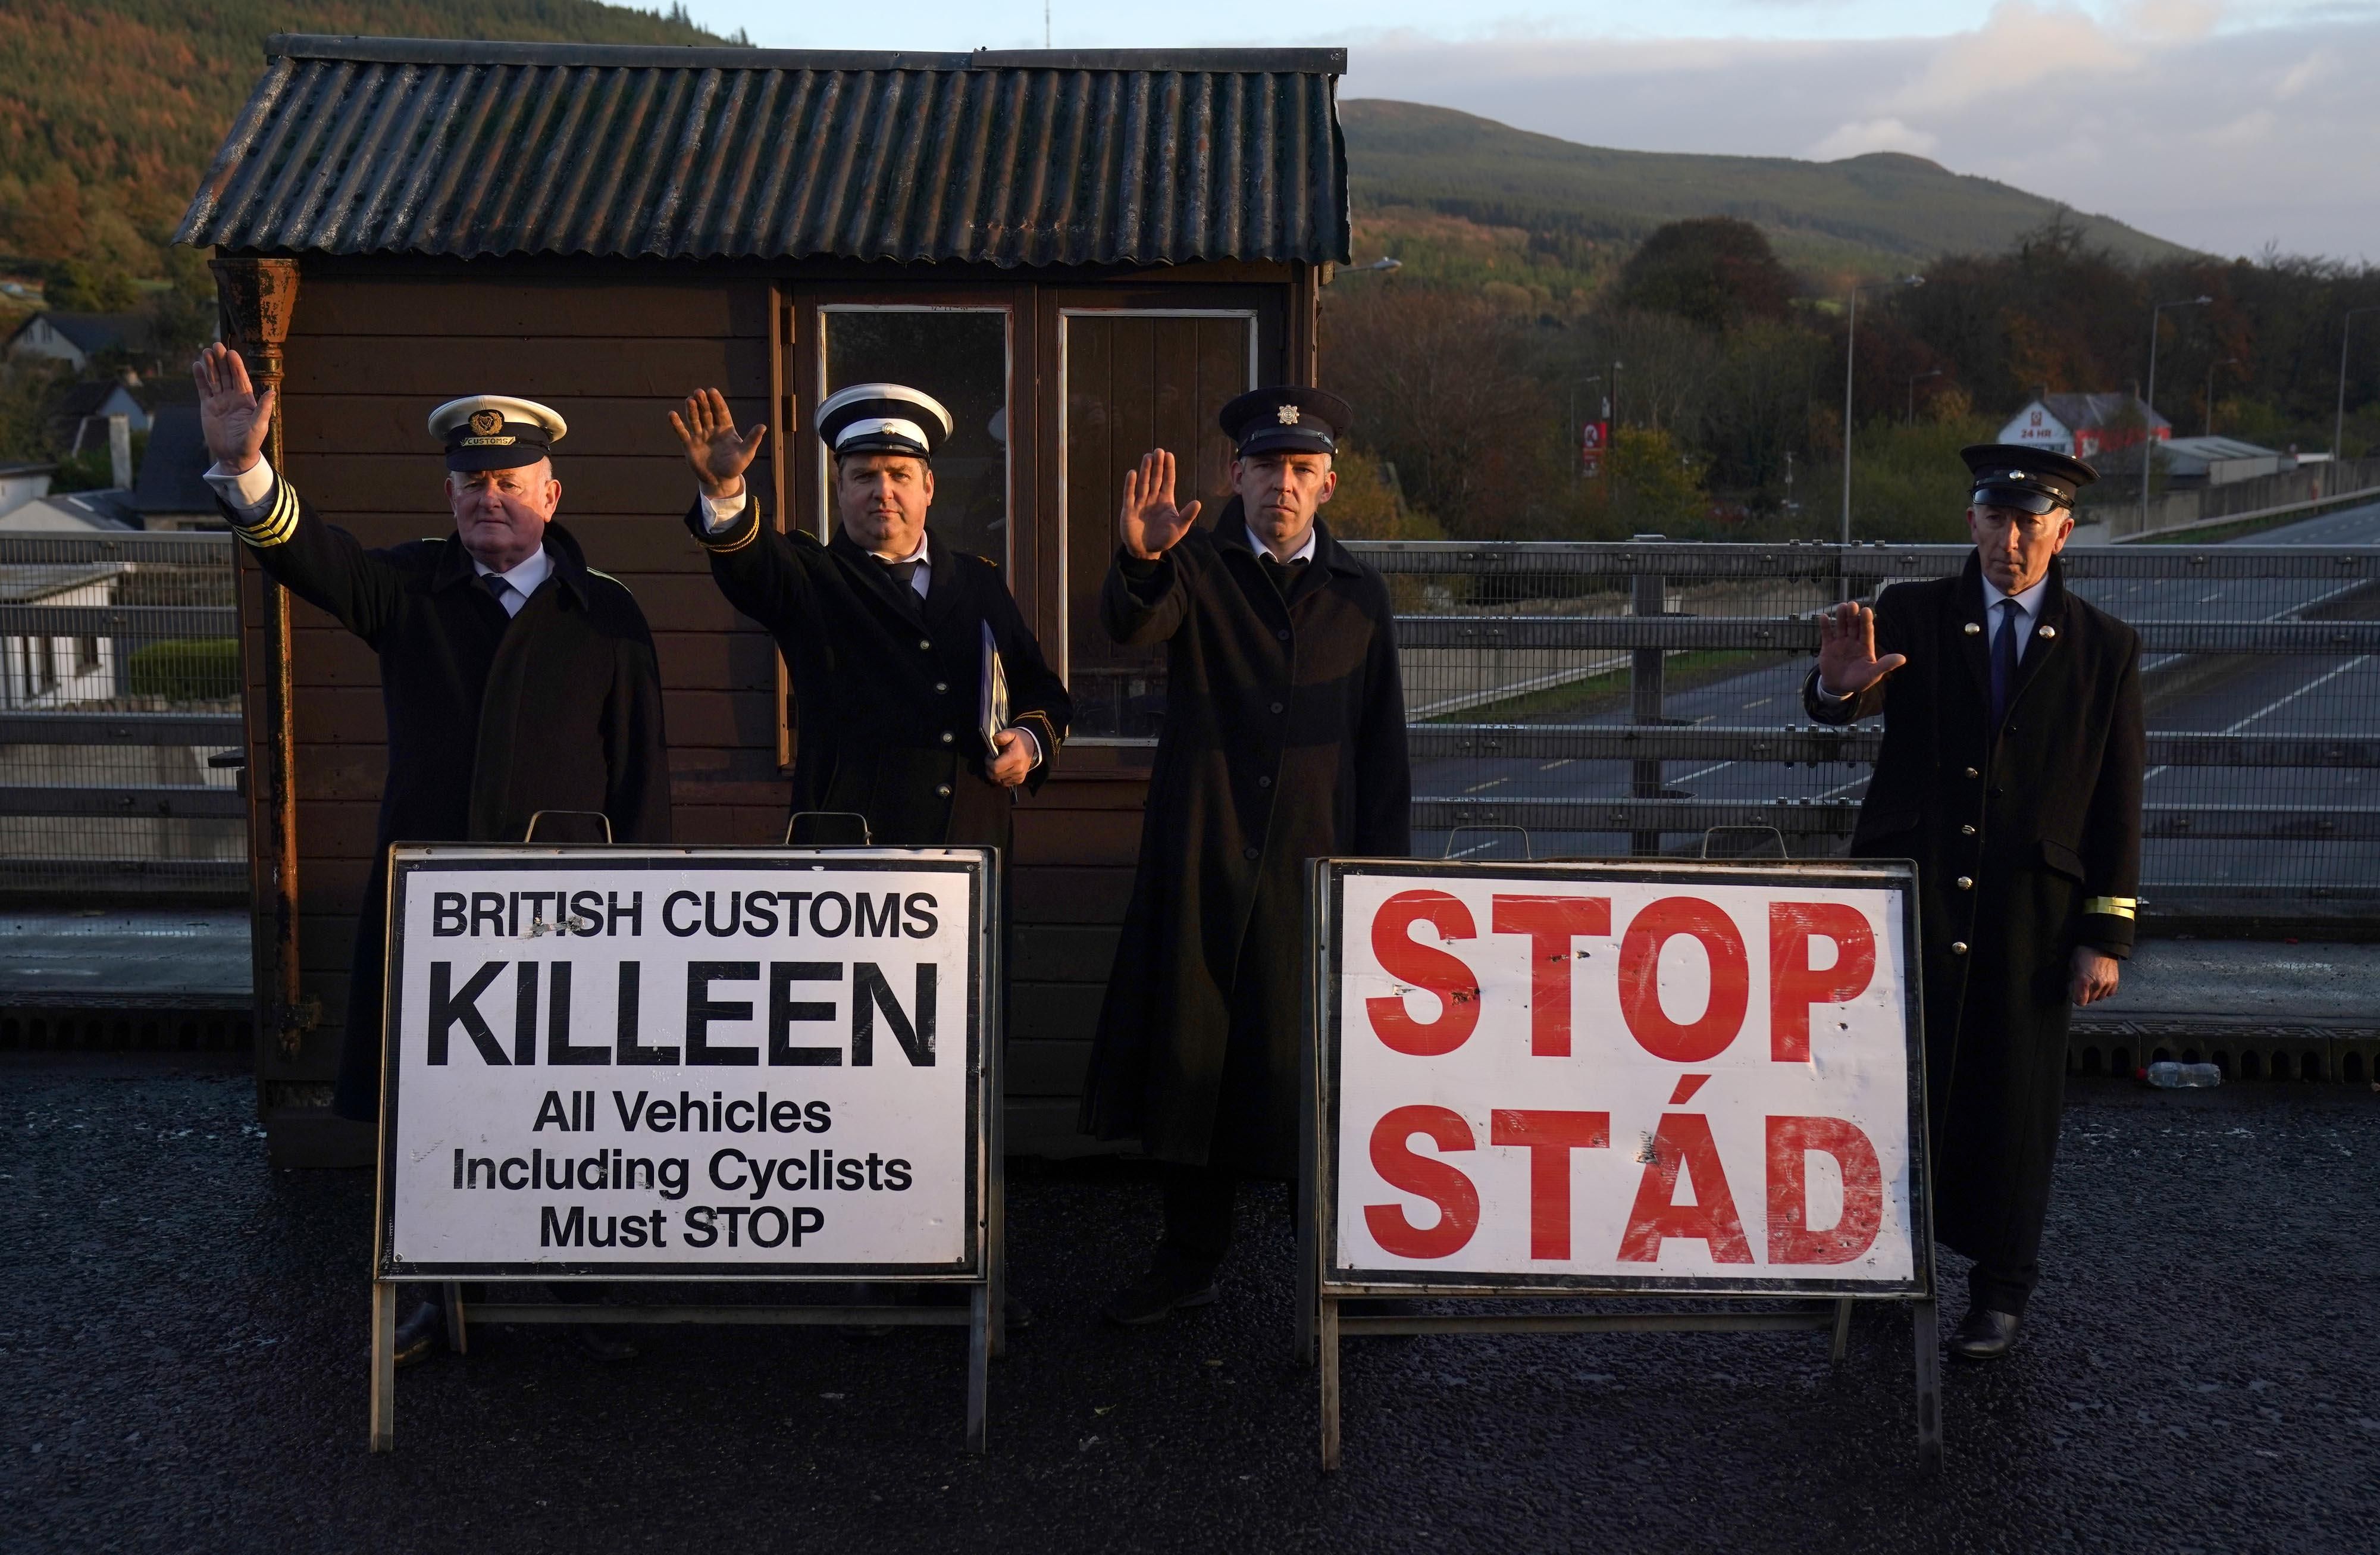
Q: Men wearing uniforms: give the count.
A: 4